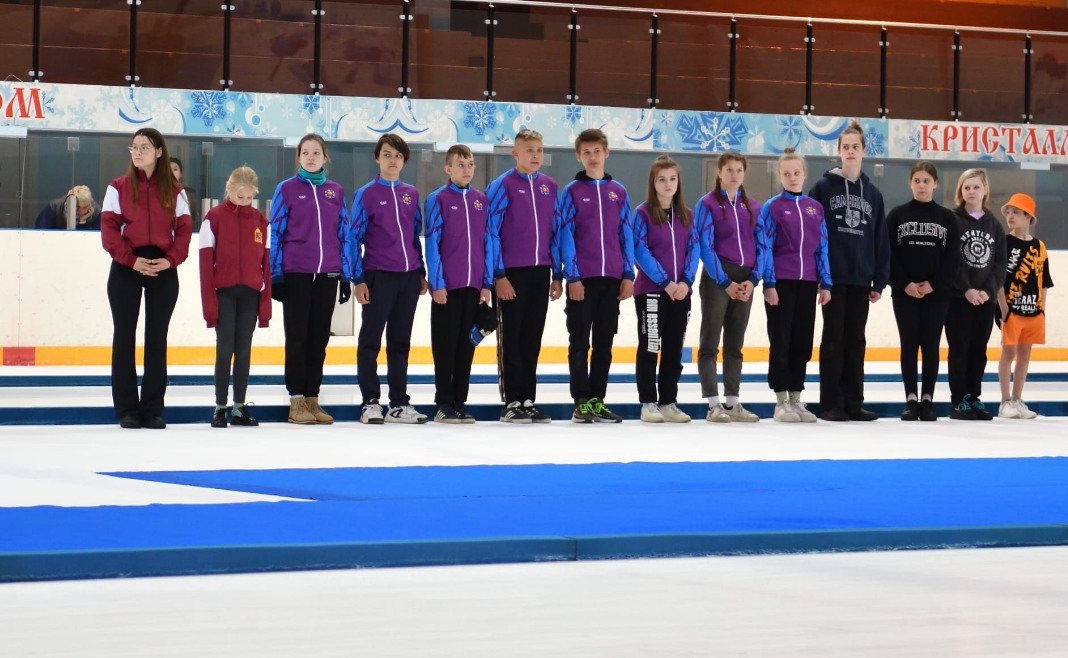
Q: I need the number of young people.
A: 14